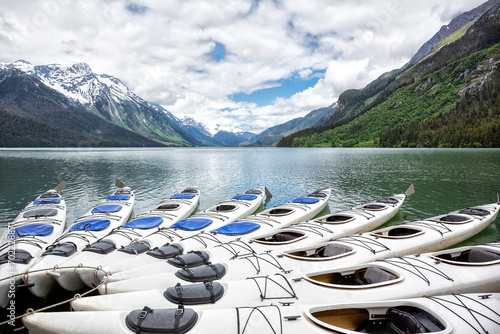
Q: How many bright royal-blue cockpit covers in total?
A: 11